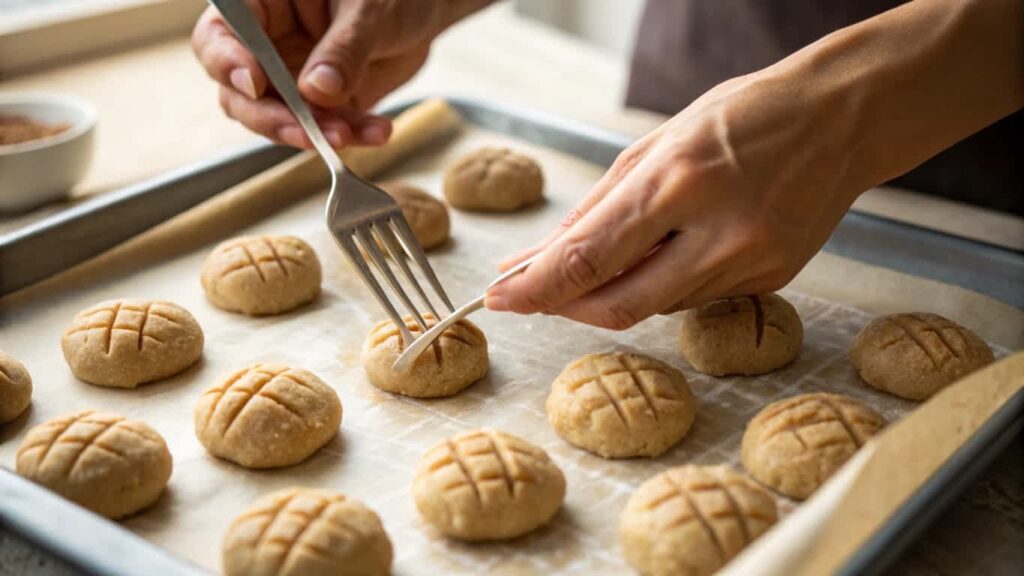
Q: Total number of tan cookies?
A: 15